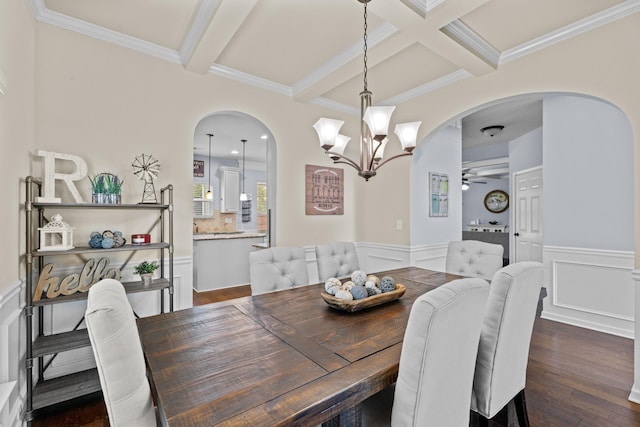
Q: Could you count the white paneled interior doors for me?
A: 1